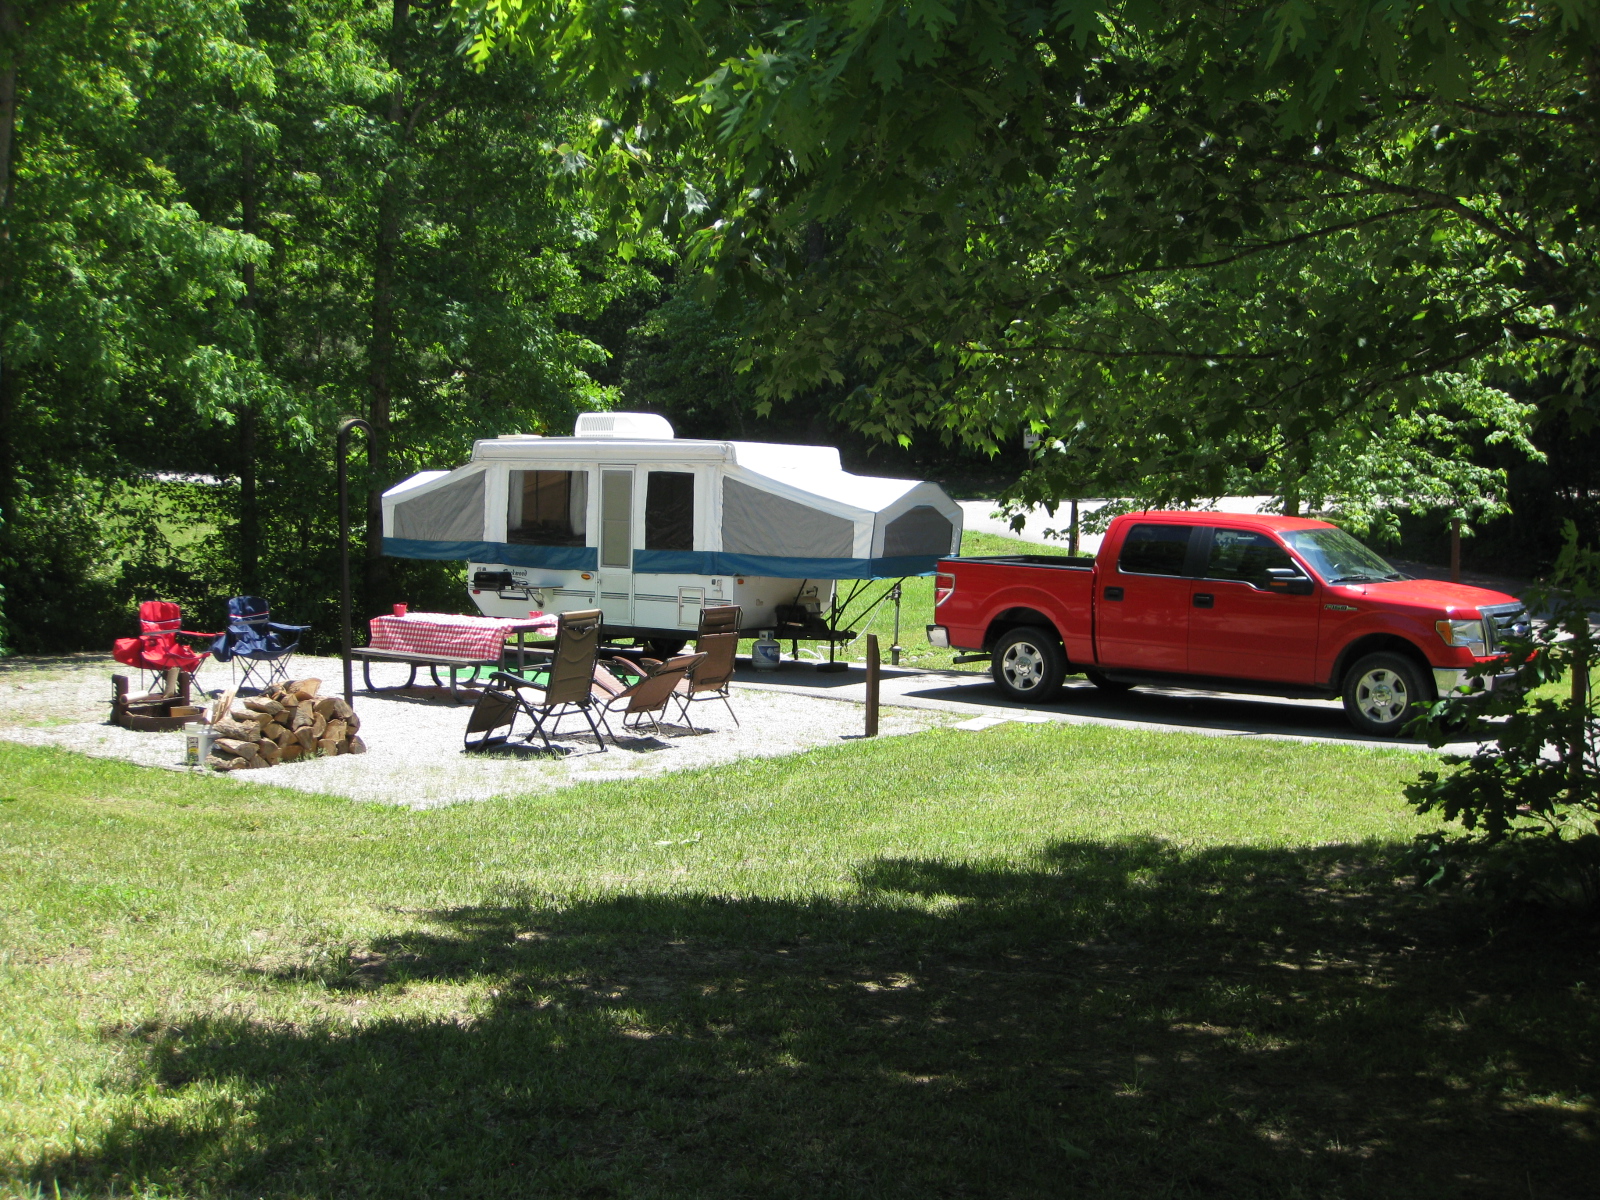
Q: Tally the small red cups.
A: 2